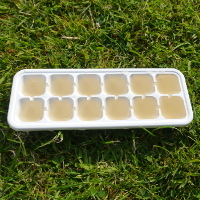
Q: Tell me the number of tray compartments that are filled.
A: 12